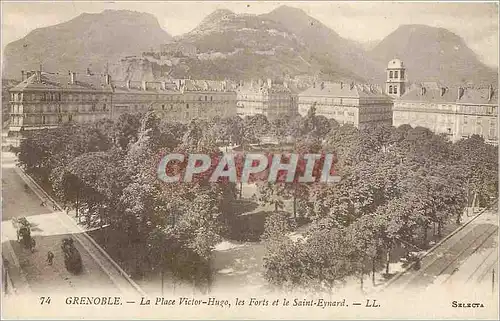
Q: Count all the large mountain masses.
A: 3